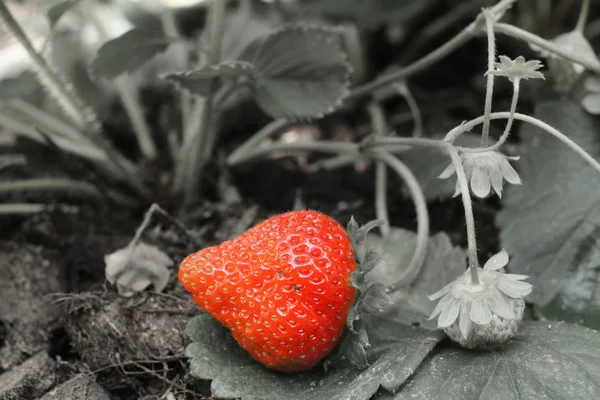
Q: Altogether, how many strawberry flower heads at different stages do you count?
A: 3